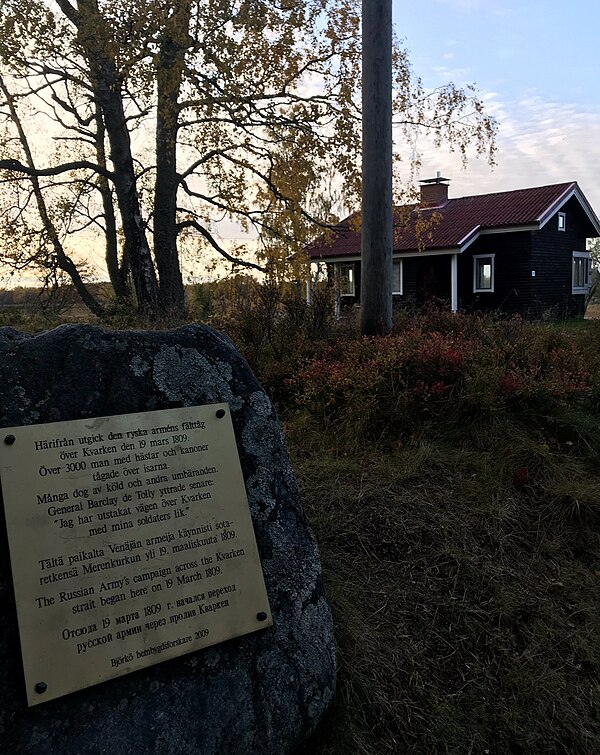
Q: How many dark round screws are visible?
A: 4